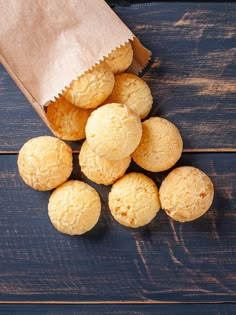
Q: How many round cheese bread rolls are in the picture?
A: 11